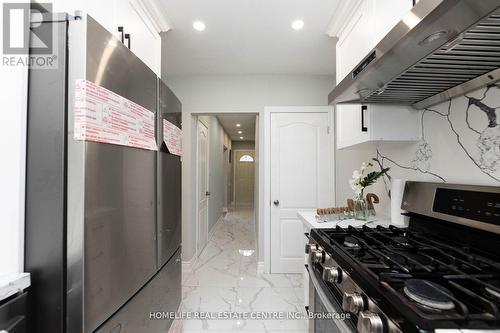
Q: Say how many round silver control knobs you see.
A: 5